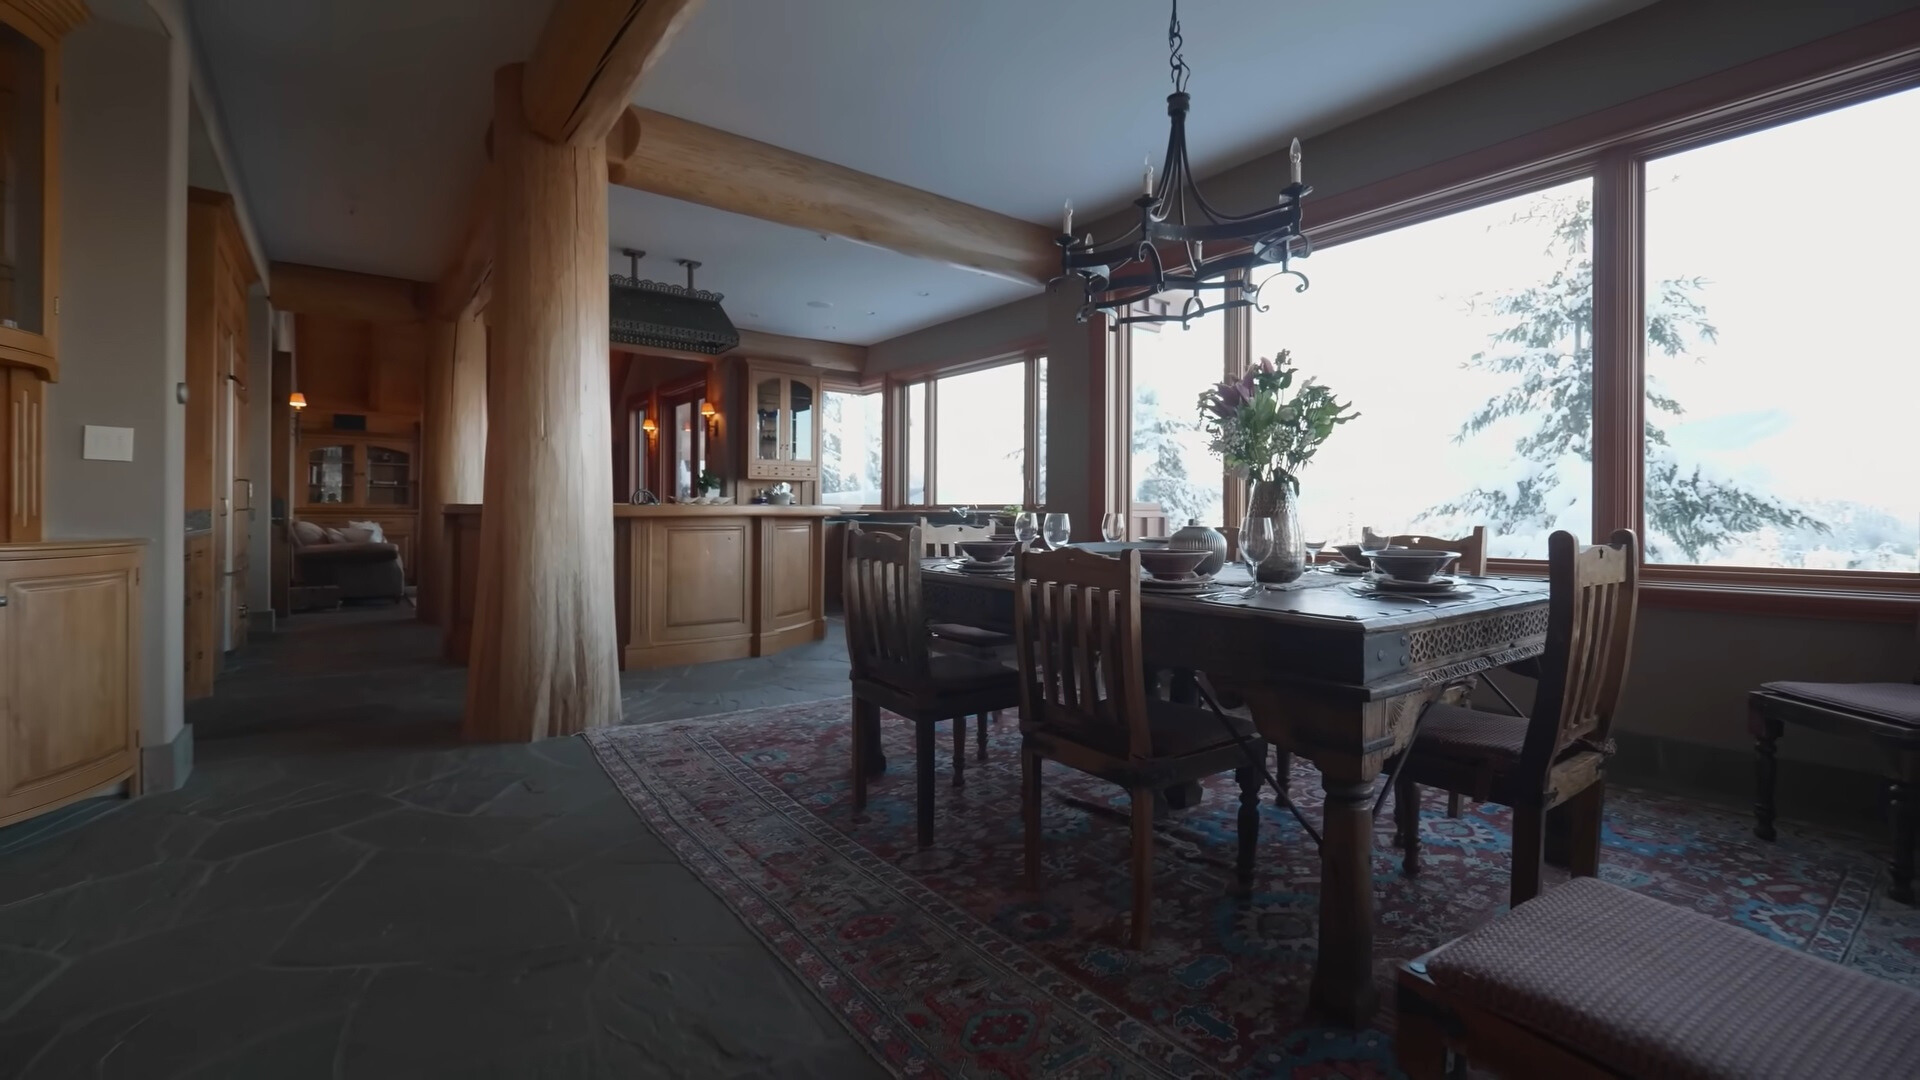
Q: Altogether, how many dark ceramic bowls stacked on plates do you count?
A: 4